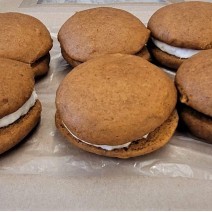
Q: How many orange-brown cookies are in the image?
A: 6